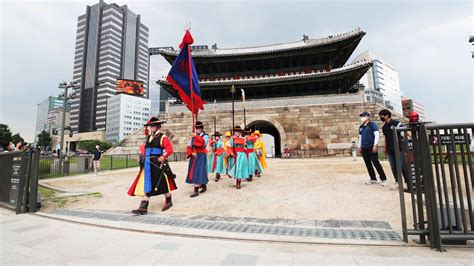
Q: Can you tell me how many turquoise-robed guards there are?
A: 3